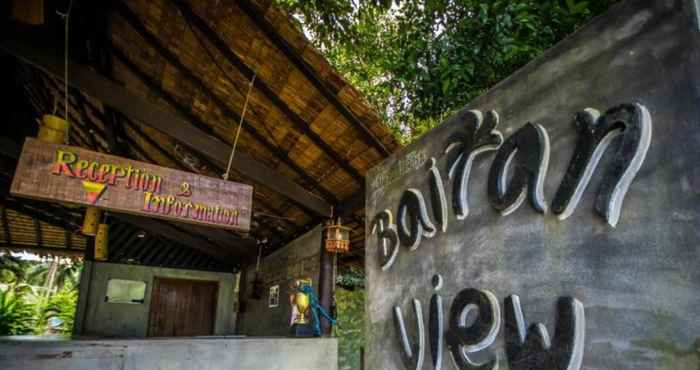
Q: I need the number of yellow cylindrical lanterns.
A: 3